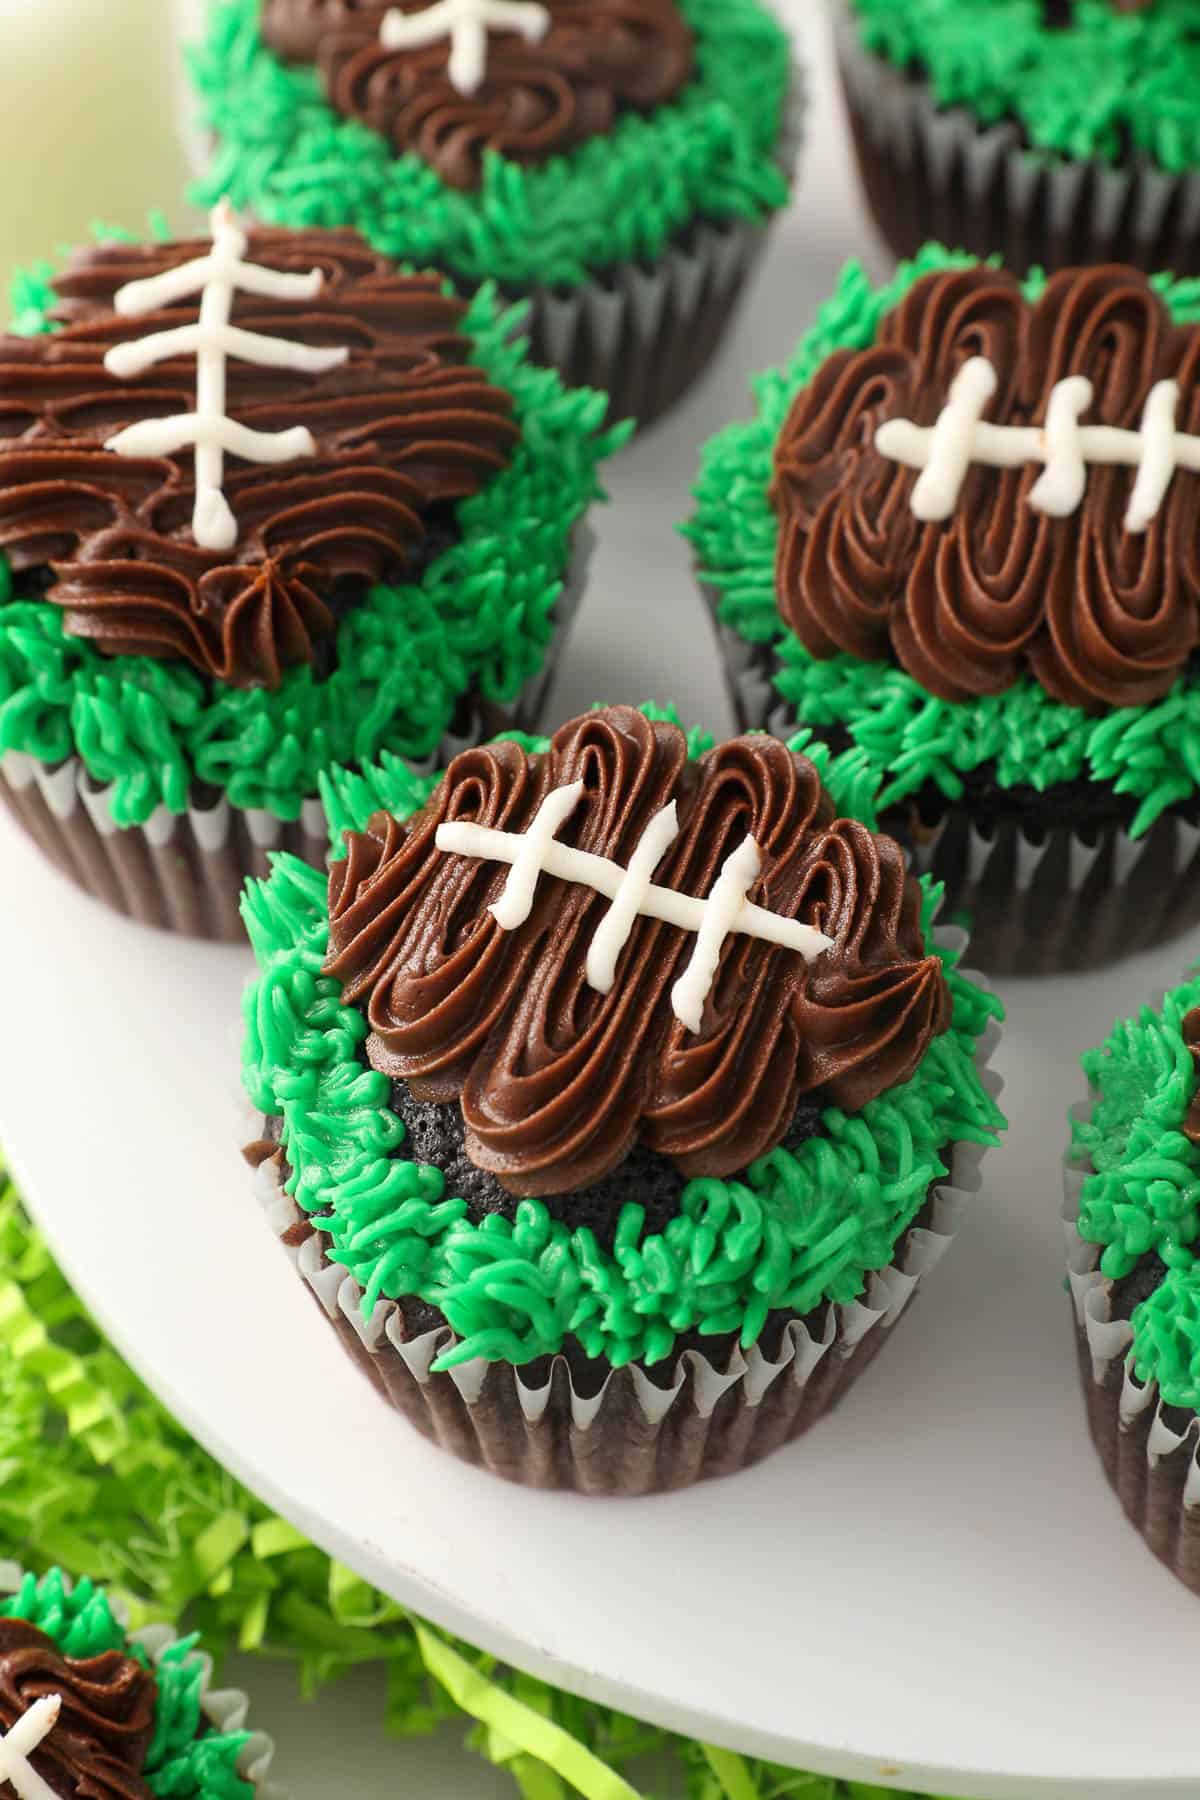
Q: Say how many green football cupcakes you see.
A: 7